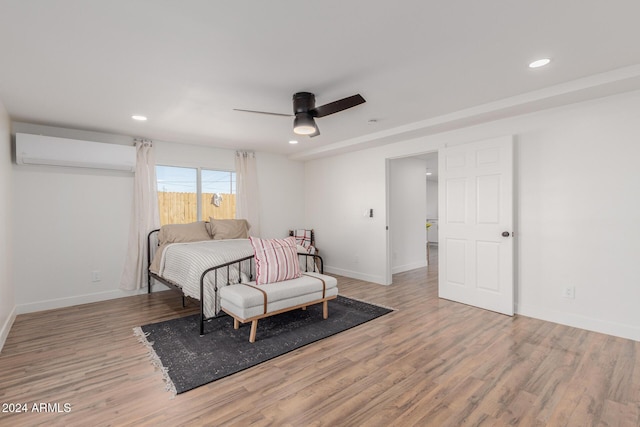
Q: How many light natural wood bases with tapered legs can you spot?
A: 1